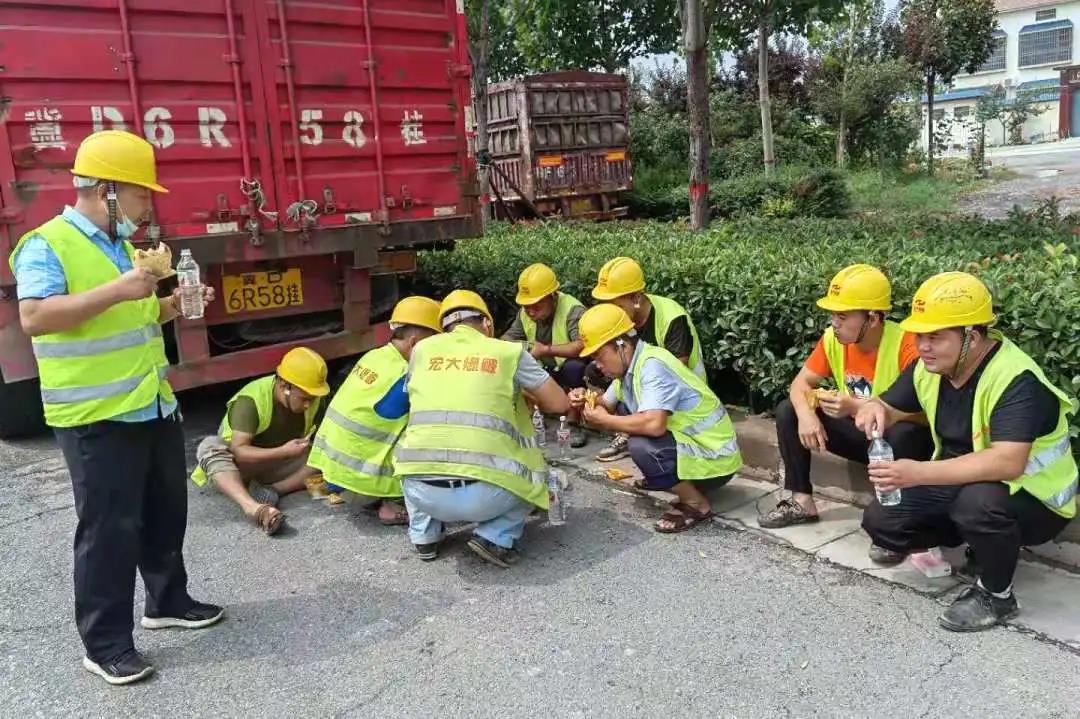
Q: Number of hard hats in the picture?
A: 9